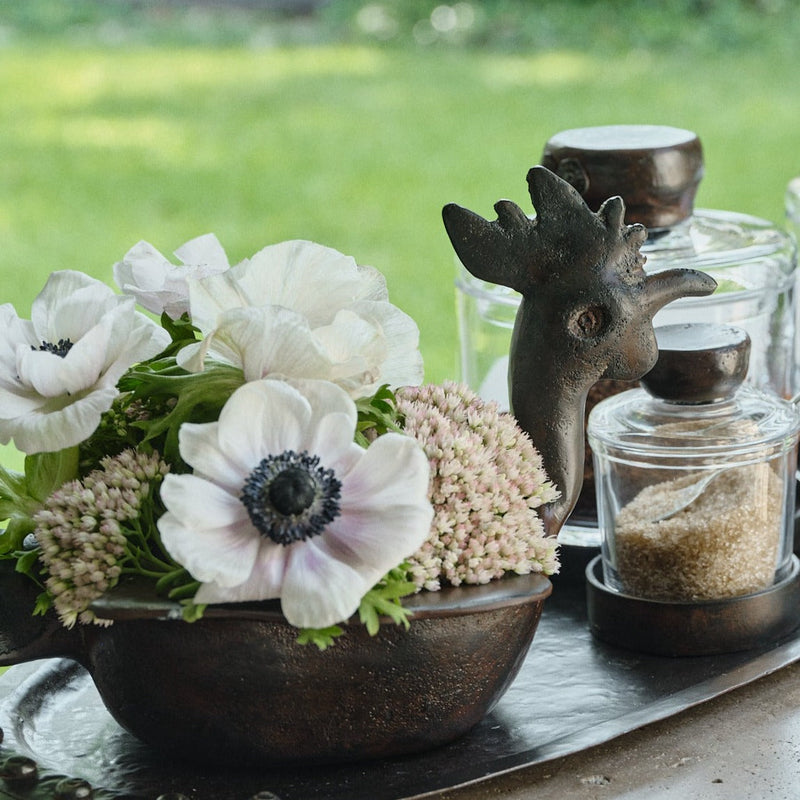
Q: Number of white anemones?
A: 4